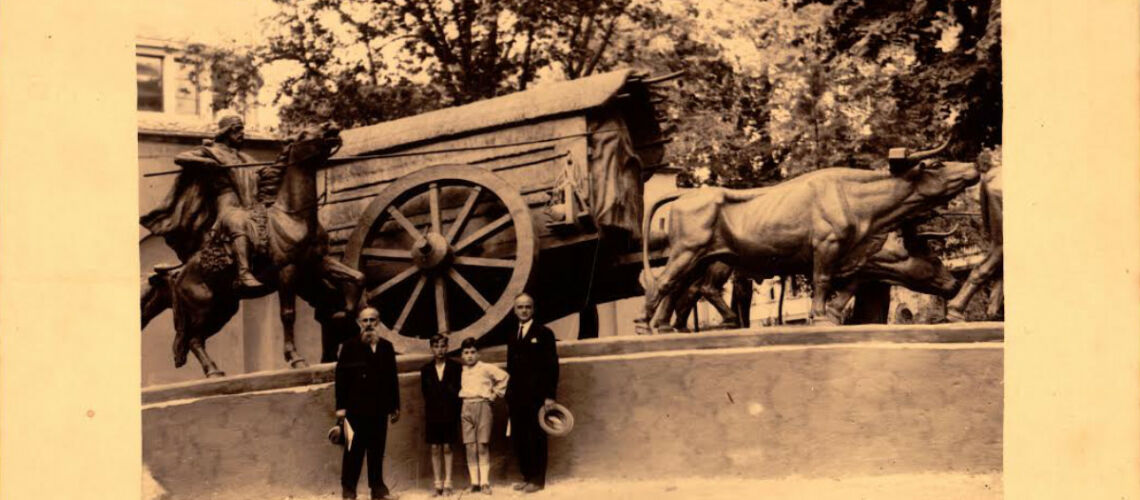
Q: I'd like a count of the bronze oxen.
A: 3